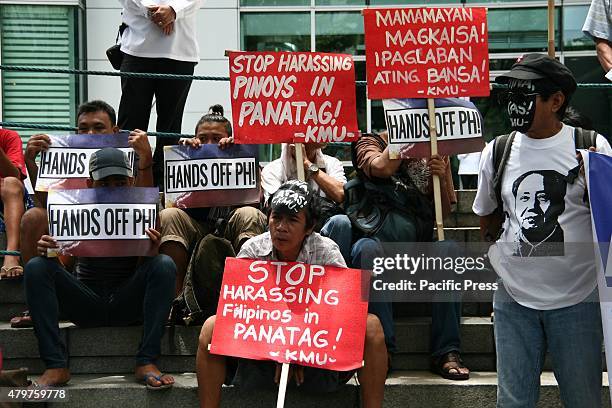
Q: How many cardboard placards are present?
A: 7